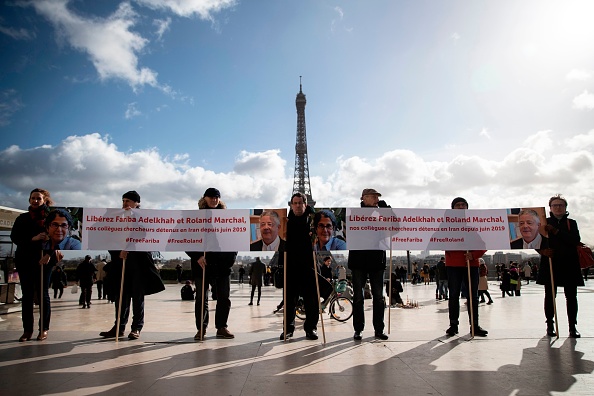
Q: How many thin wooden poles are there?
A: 8